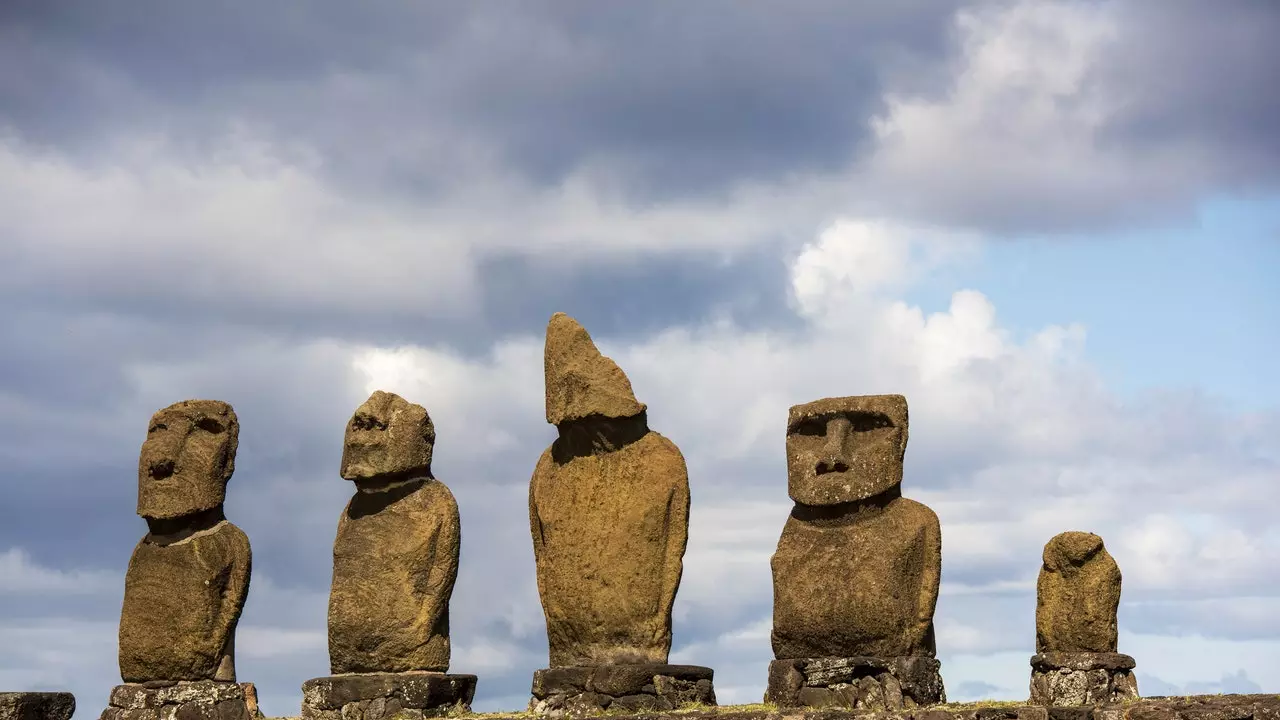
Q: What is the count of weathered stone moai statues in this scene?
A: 5